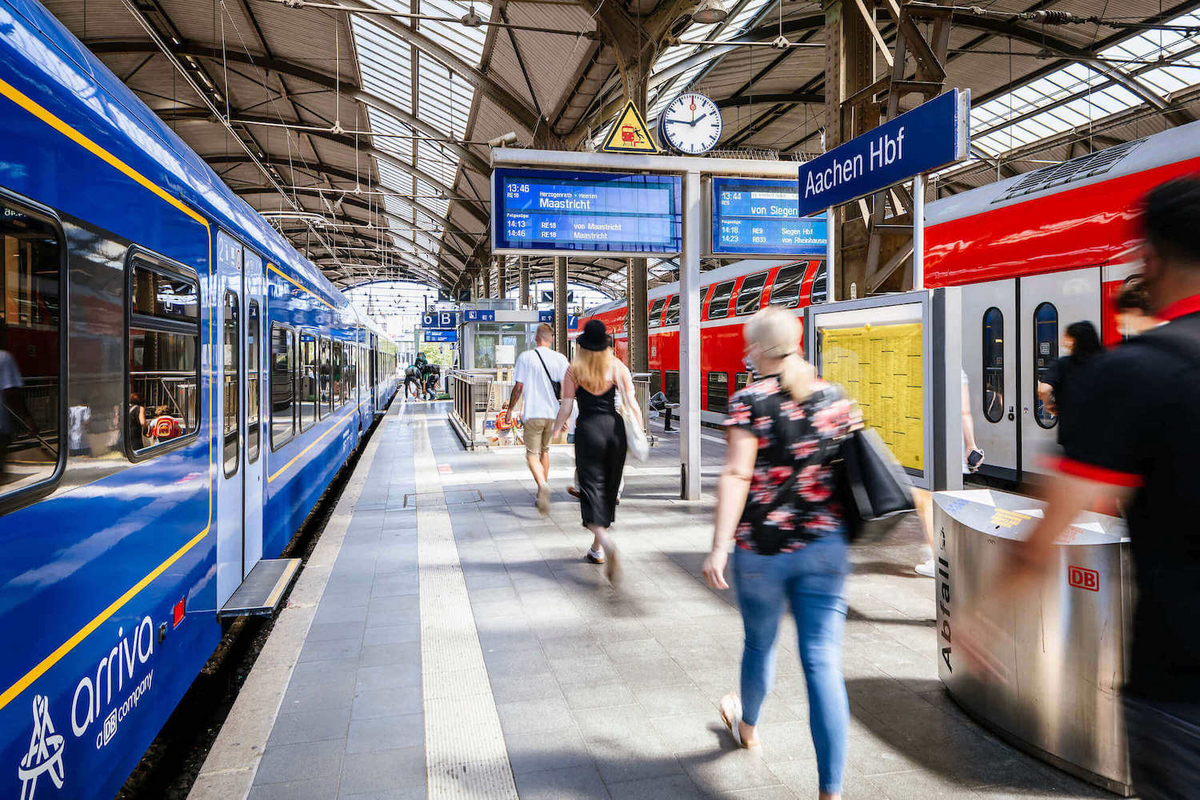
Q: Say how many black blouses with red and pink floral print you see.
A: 1